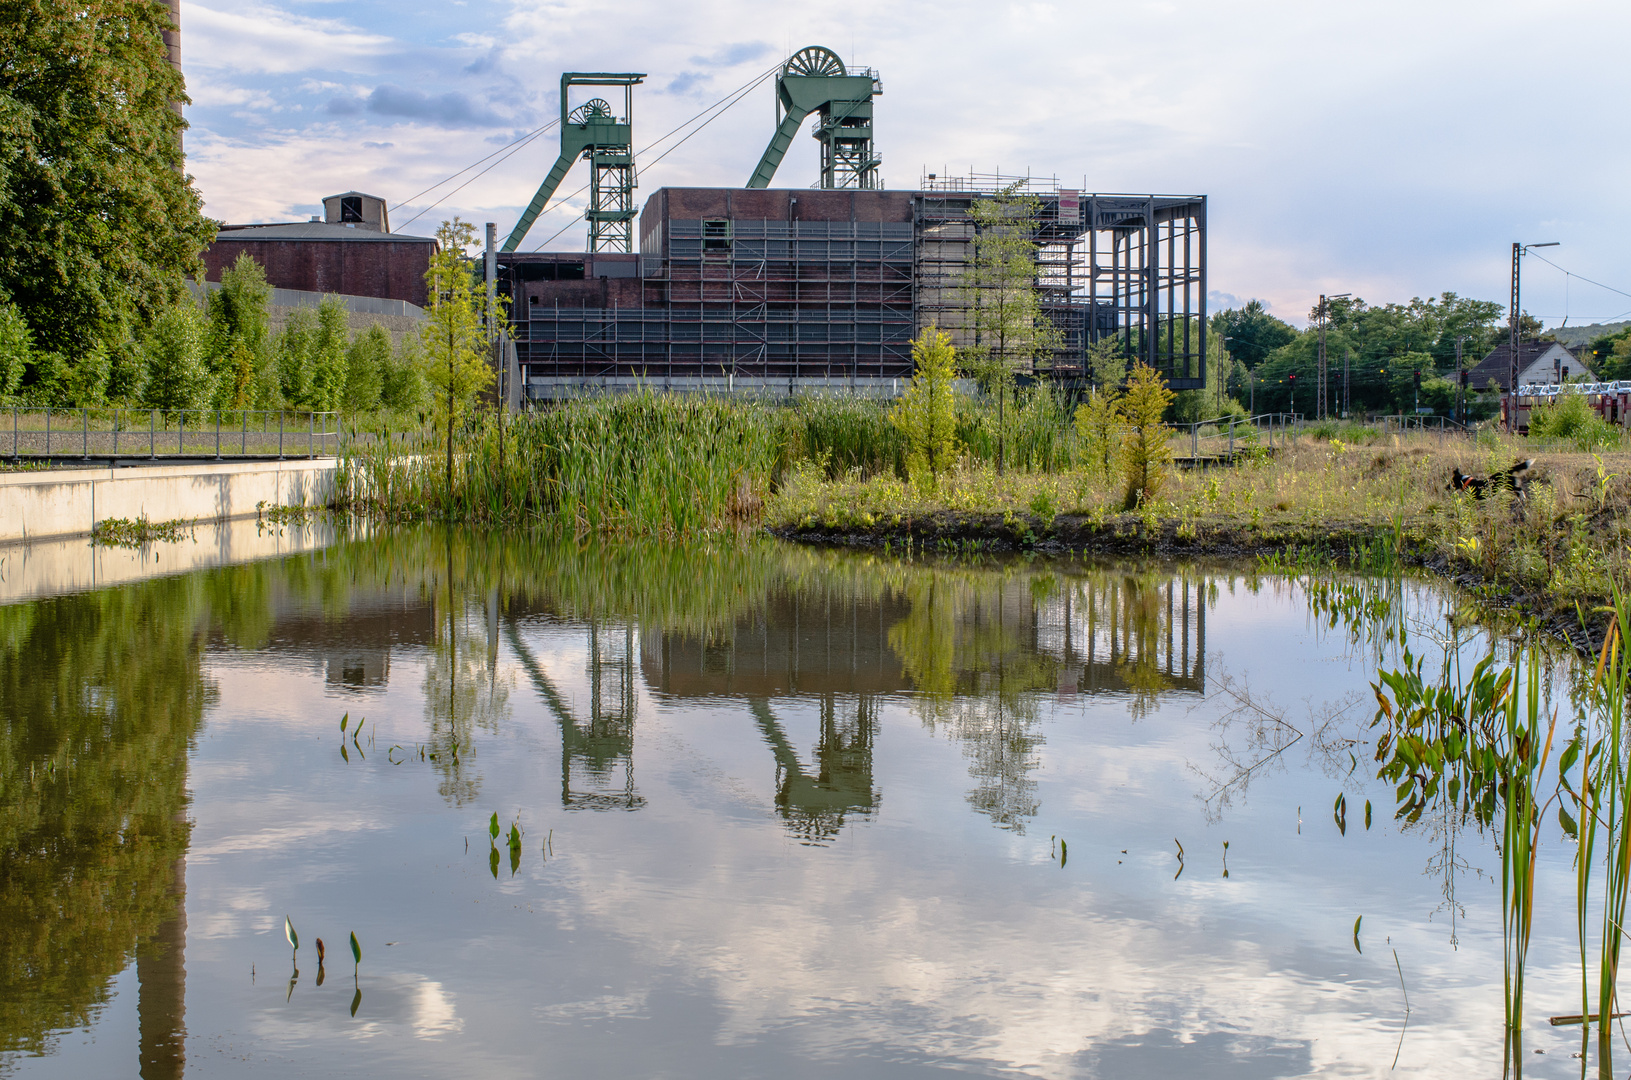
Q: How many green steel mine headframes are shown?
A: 2